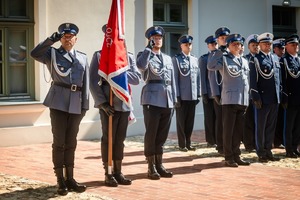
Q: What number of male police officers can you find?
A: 12